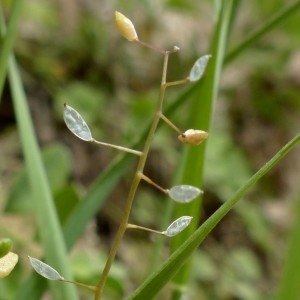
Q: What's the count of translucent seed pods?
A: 5